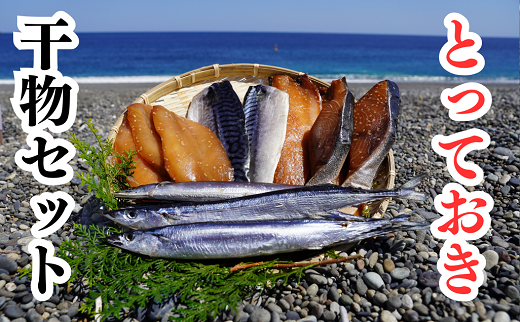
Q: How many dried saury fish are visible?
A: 3